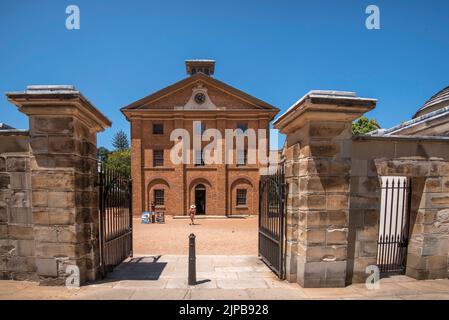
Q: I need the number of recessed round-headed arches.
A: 3